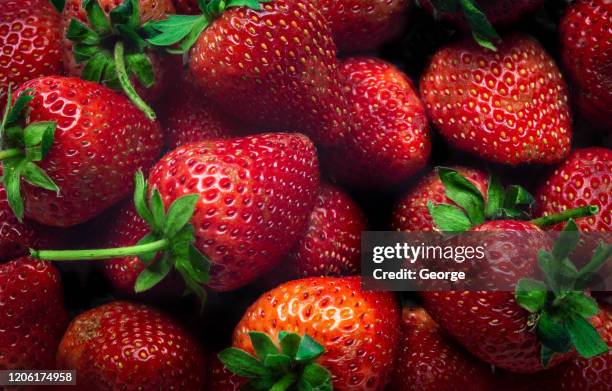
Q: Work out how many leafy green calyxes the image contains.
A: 8